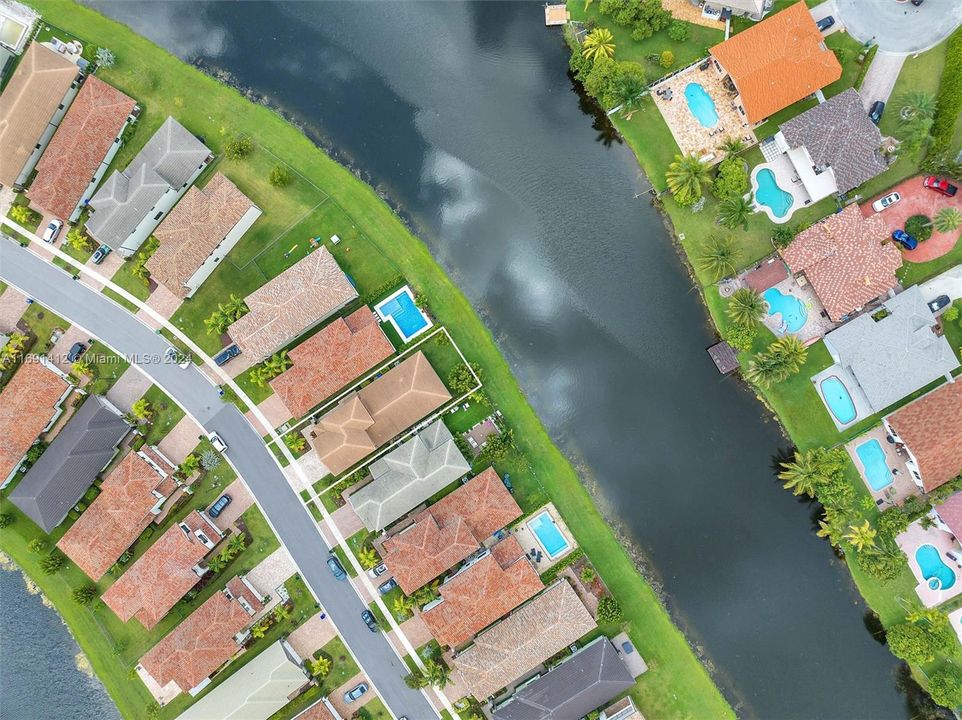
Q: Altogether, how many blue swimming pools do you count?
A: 8